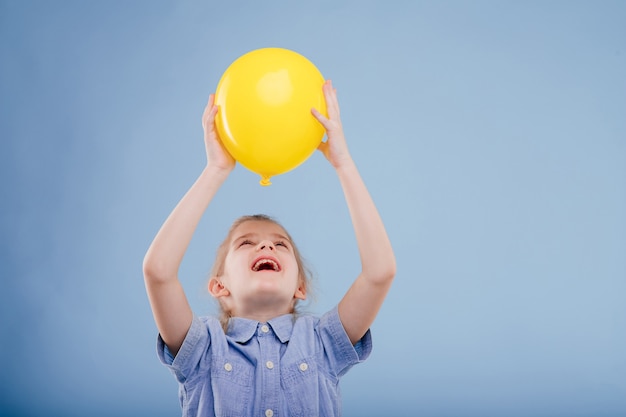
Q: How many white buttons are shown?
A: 5